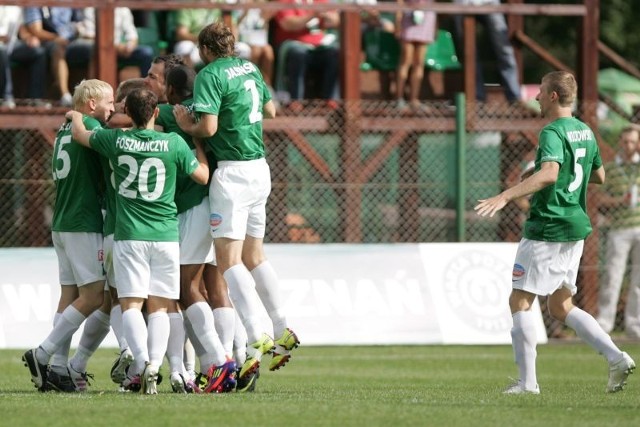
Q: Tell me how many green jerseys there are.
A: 6